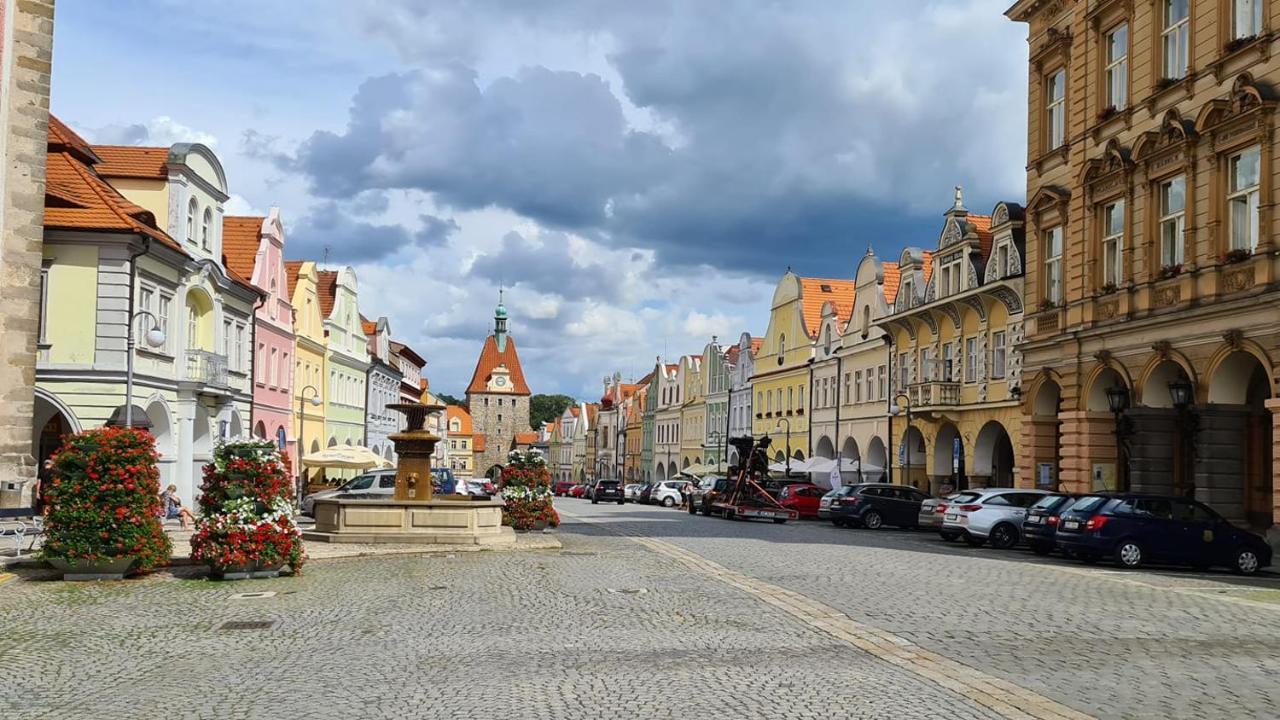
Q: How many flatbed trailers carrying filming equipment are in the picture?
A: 1